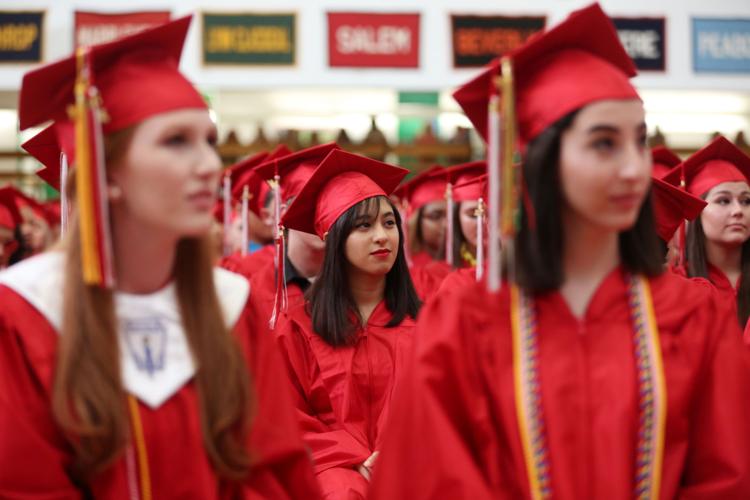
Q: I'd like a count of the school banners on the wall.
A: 7